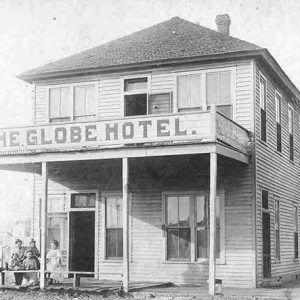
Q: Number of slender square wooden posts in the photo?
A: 3